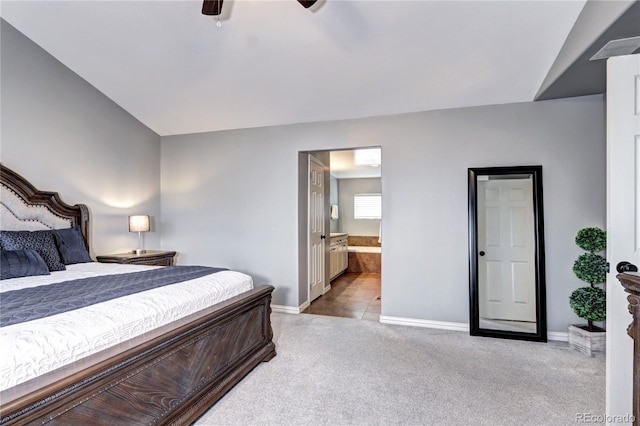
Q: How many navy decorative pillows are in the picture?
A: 3